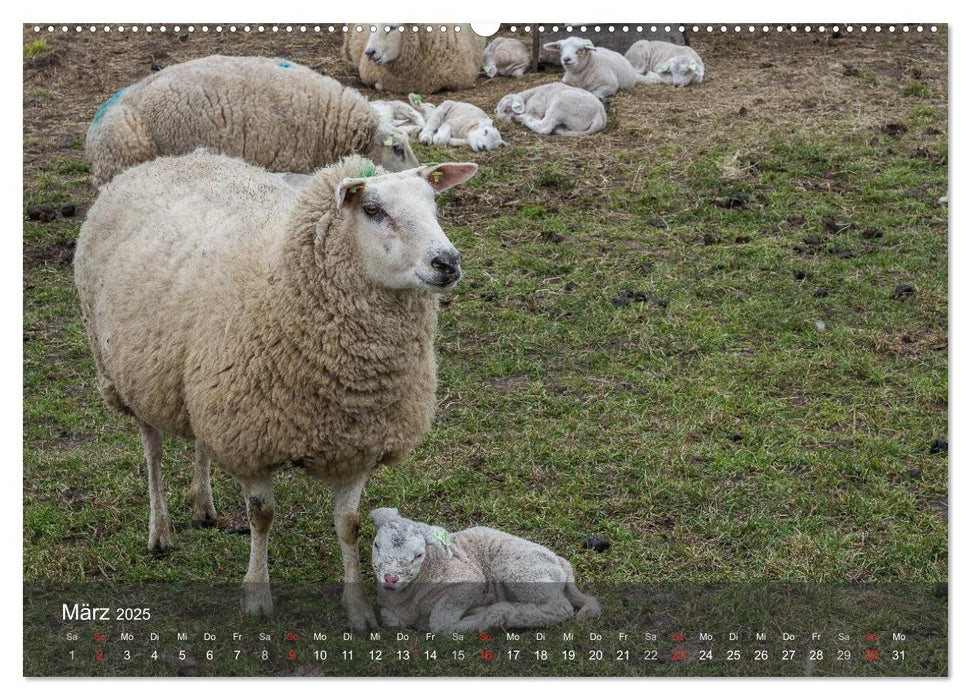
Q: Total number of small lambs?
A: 7